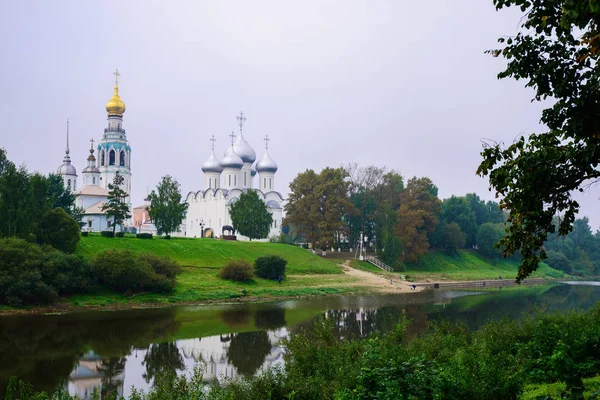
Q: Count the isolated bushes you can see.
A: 2